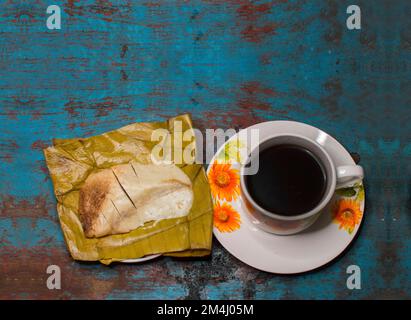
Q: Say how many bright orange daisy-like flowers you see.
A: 3